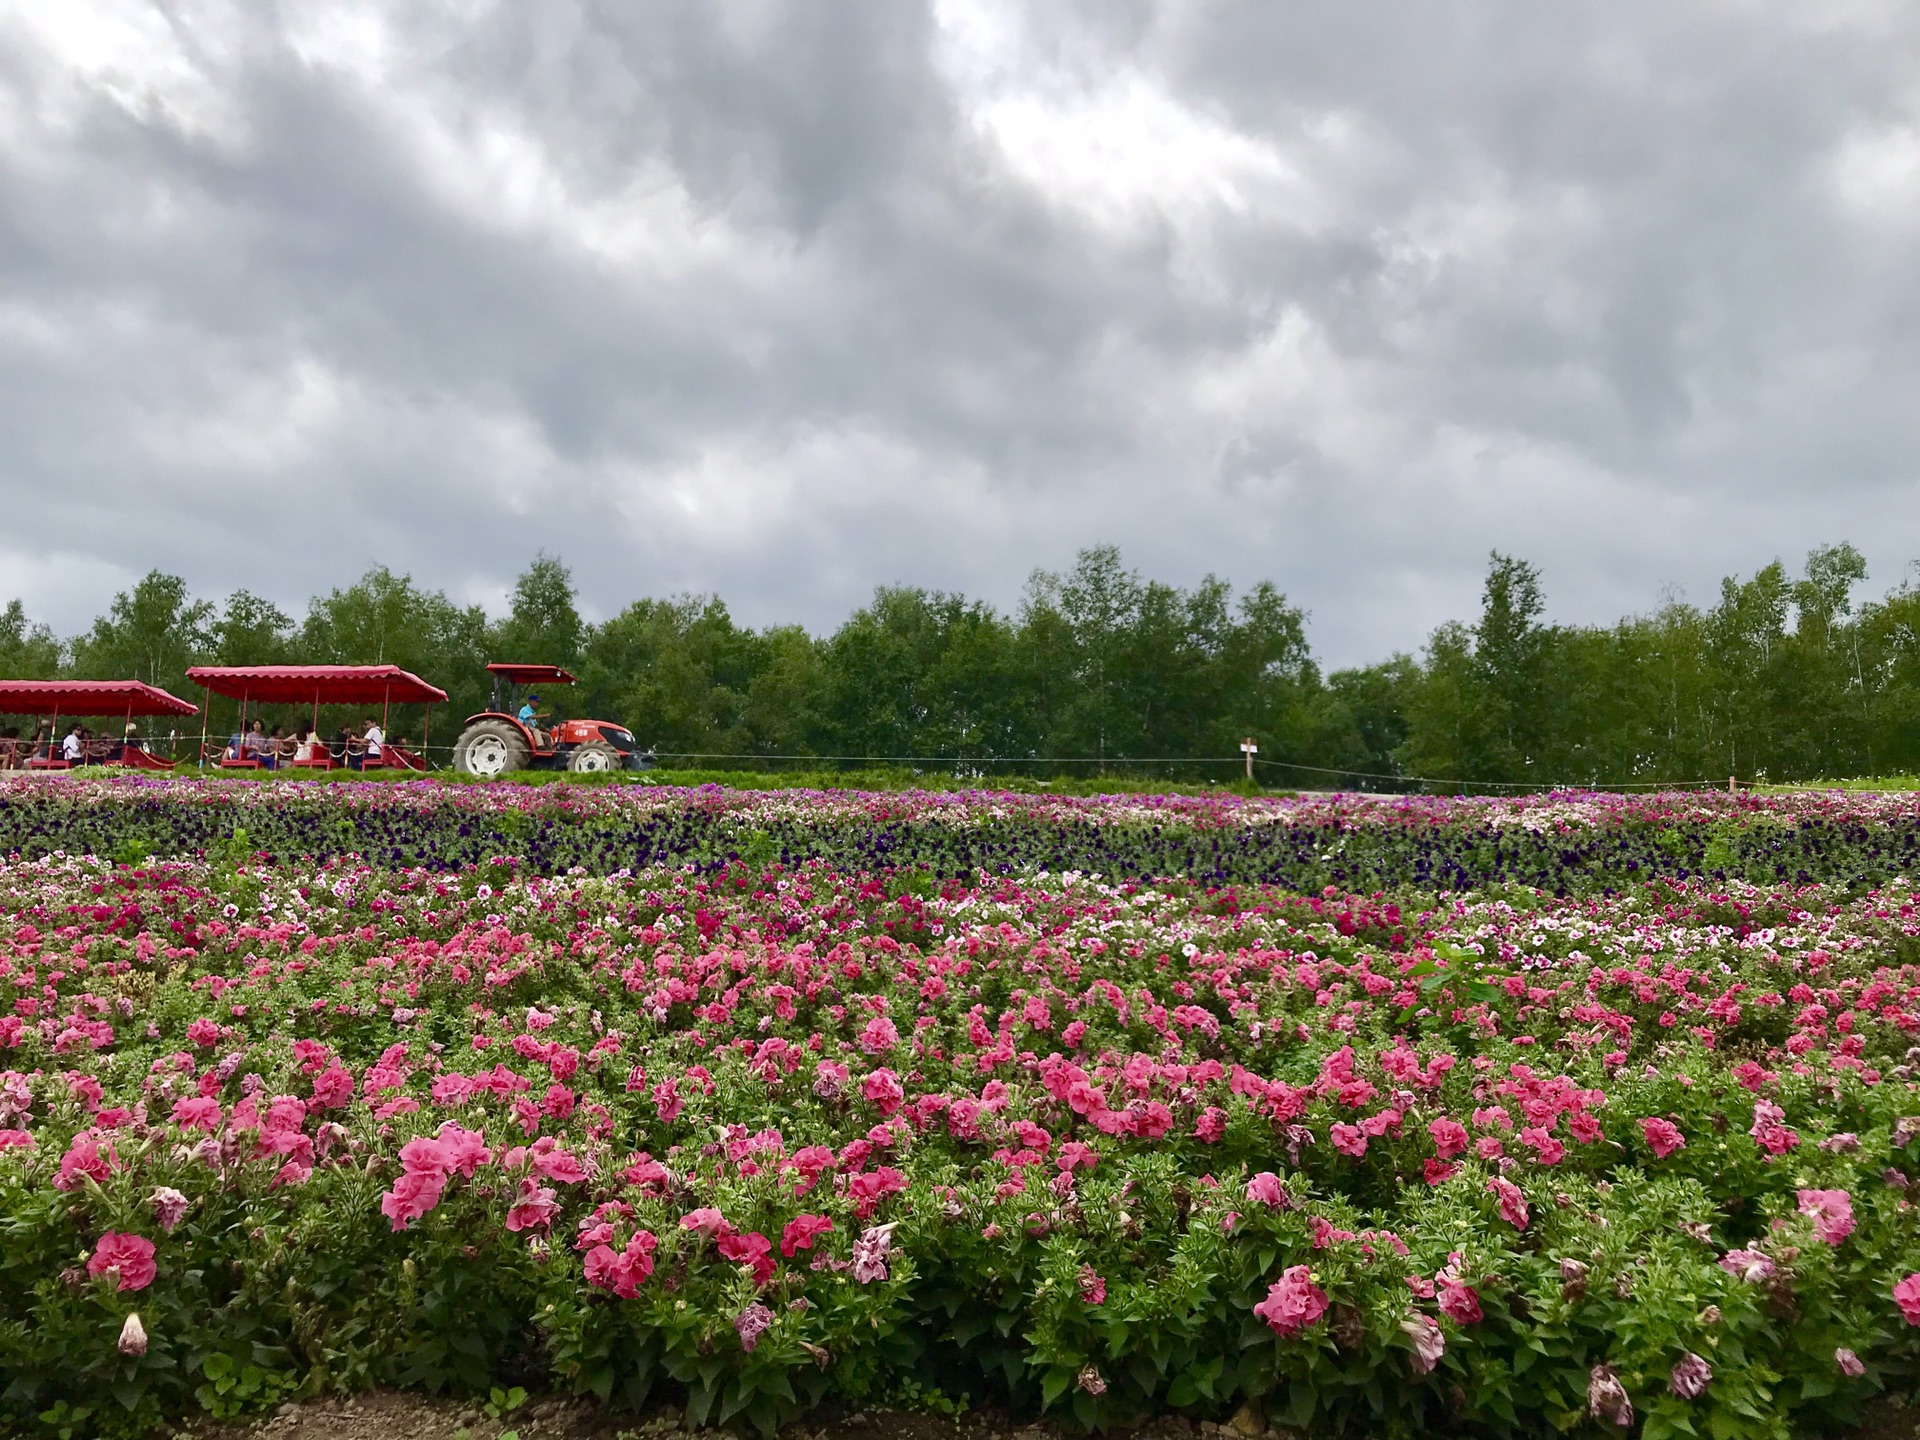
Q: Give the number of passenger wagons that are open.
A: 2